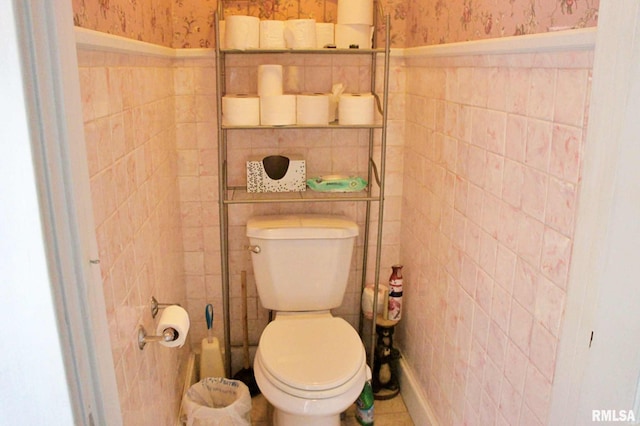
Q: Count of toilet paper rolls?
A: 12